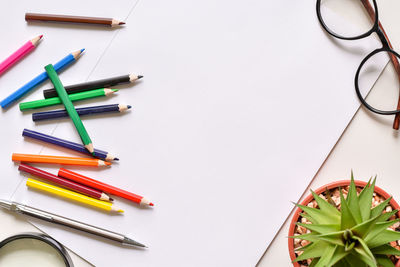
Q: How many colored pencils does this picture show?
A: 12